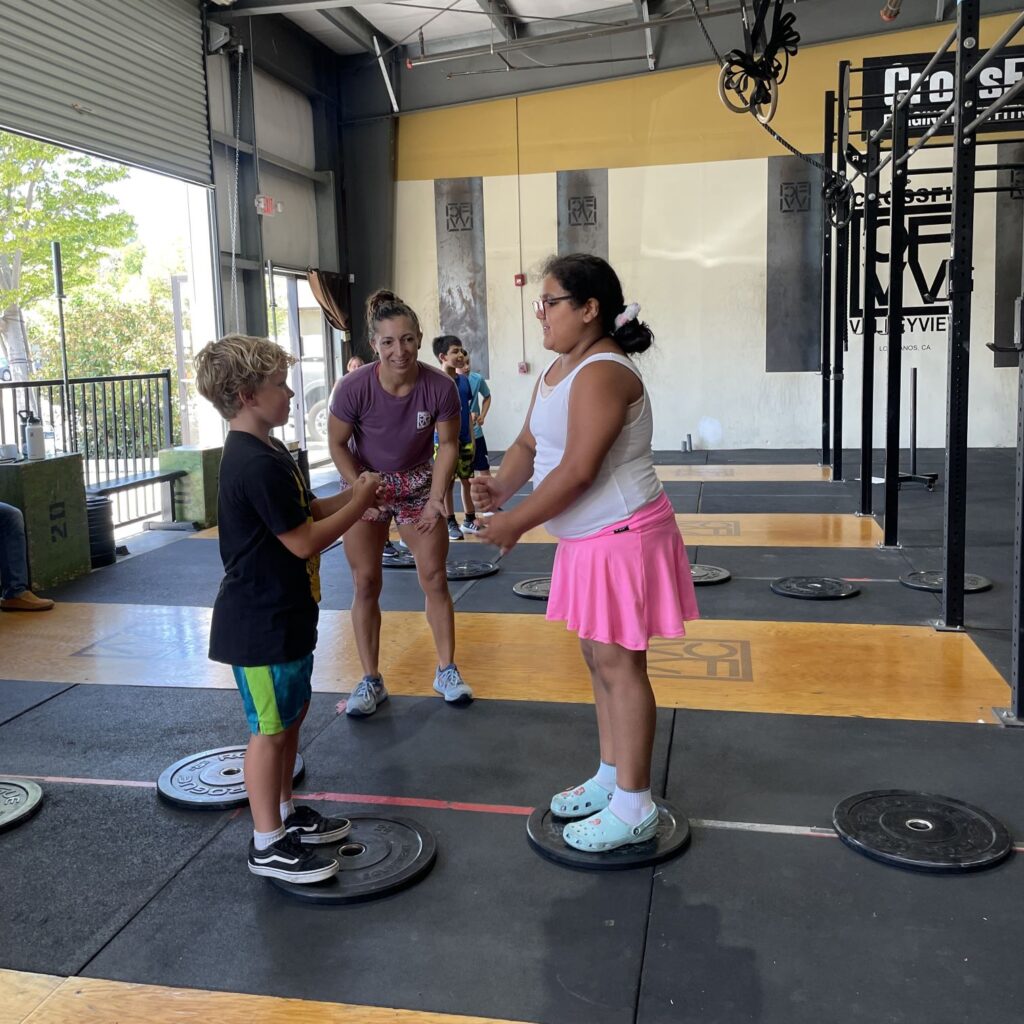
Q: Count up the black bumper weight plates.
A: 11